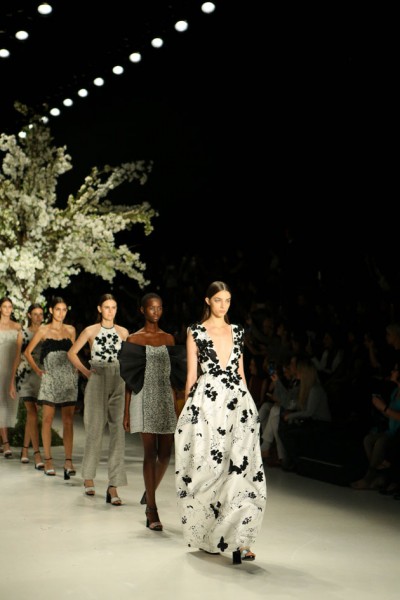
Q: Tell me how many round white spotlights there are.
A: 15